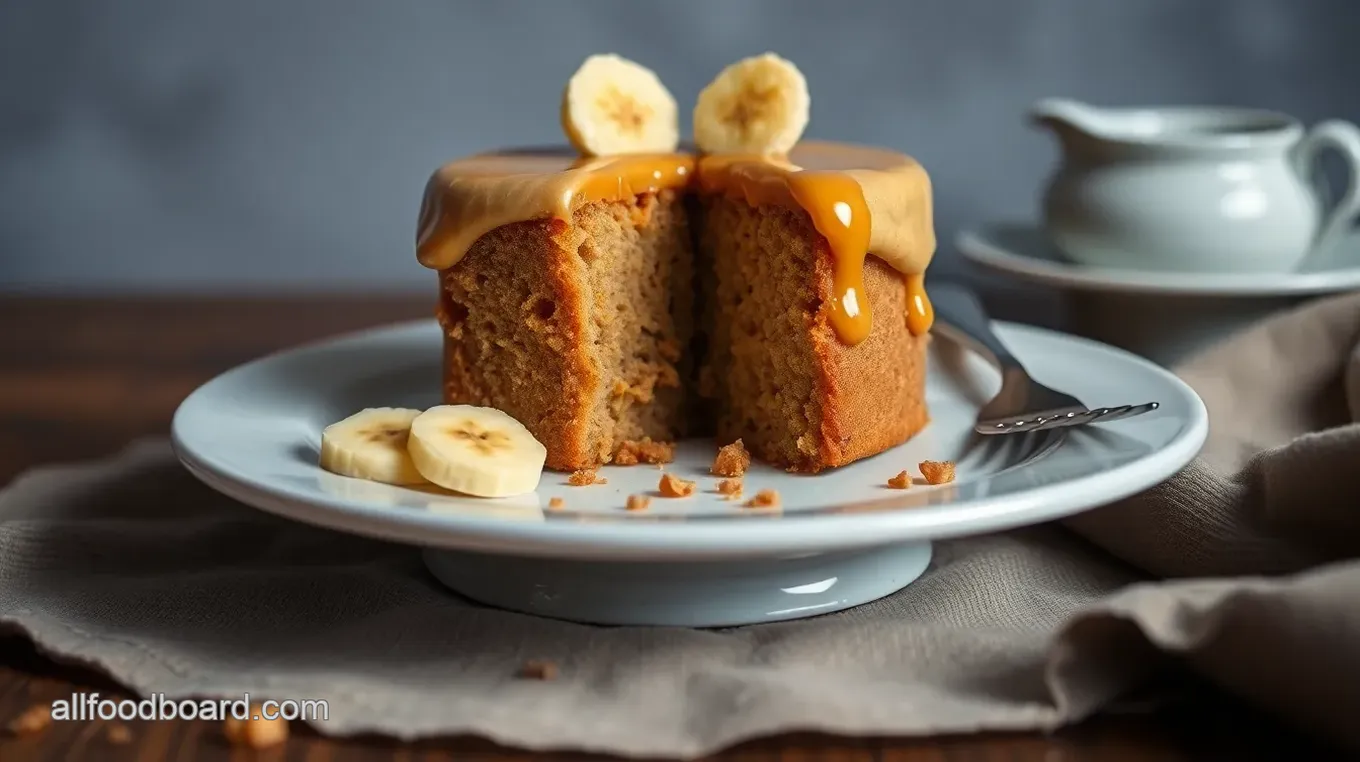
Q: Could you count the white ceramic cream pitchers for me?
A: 1